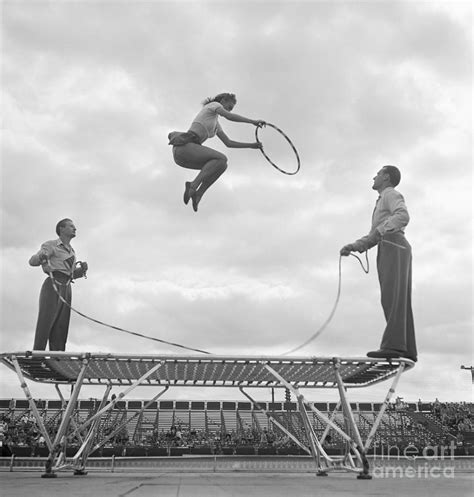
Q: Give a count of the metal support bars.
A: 12